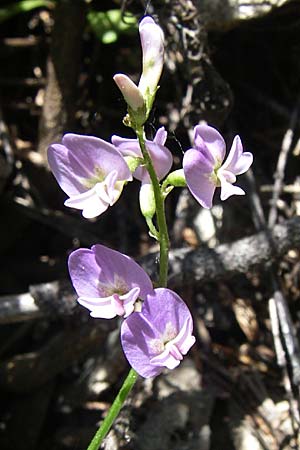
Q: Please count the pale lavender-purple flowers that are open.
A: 5